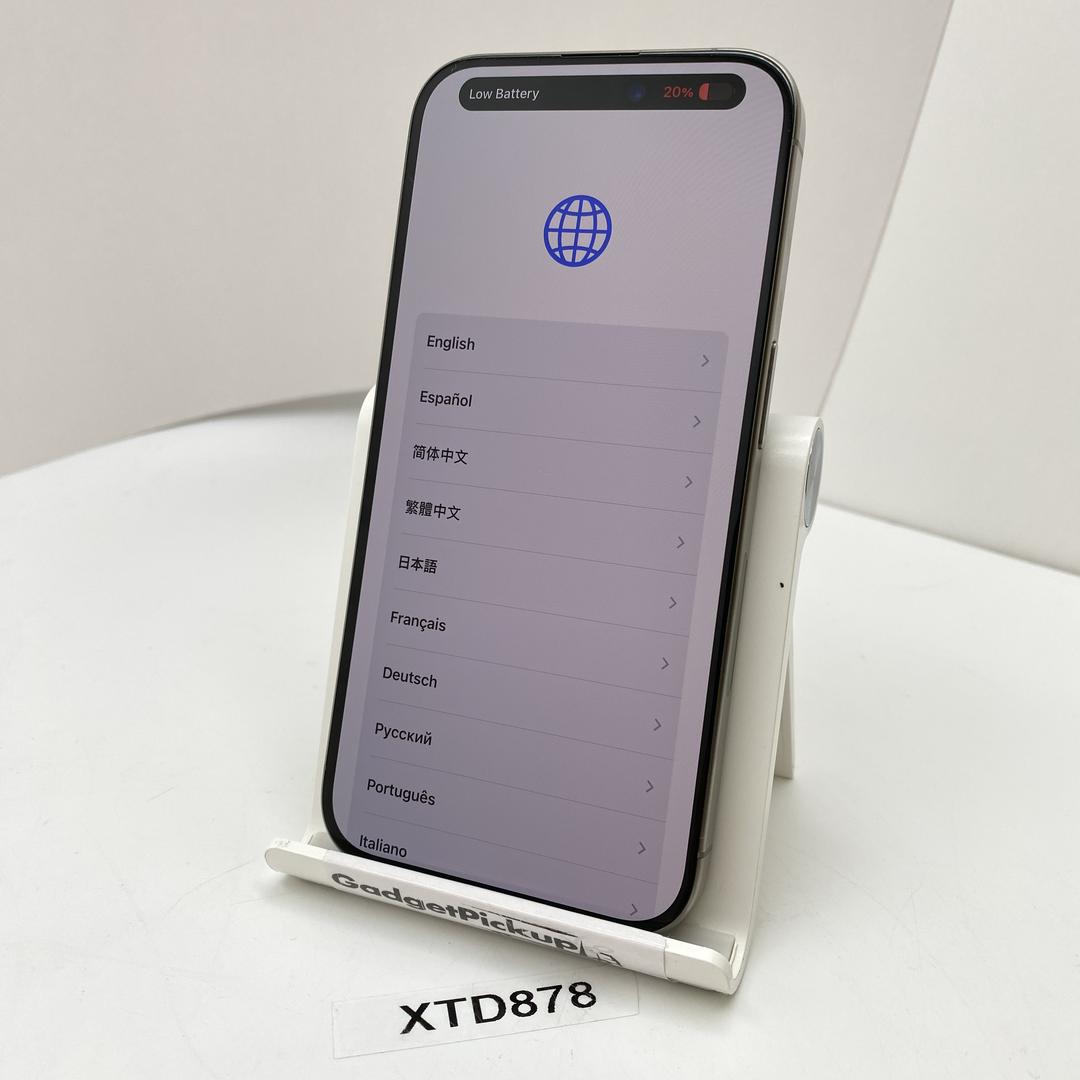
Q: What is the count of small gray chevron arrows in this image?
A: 10